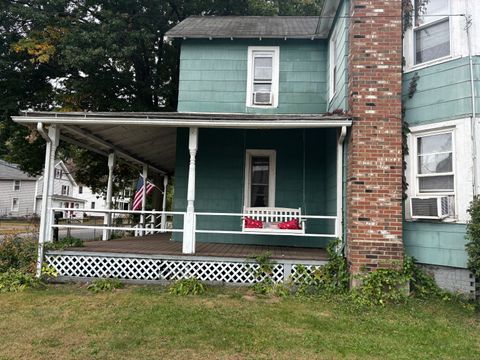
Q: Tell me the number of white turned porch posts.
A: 5